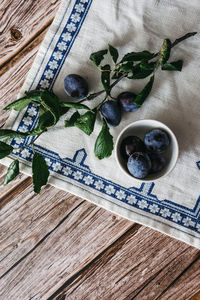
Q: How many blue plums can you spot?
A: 7